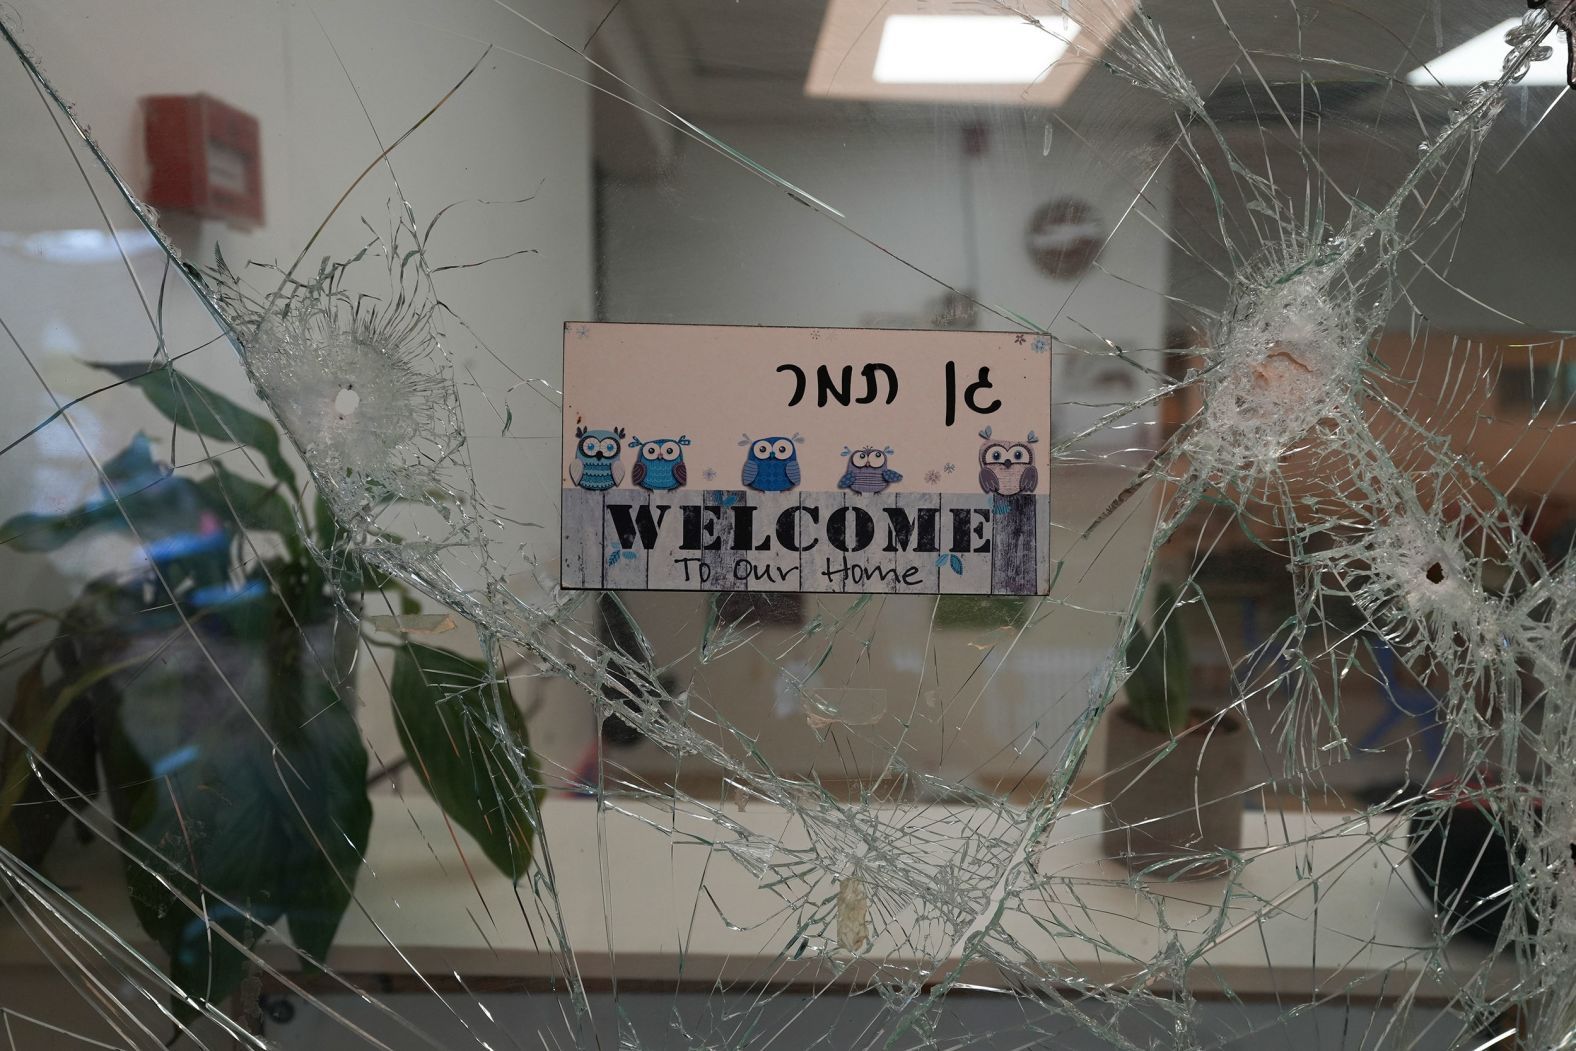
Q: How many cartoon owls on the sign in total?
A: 5